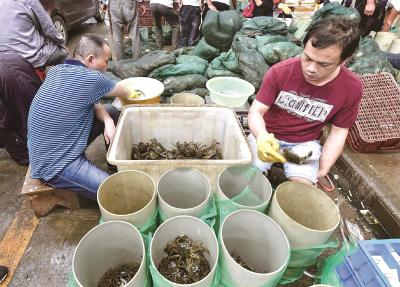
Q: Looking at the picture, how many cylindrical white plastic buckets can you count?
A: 7